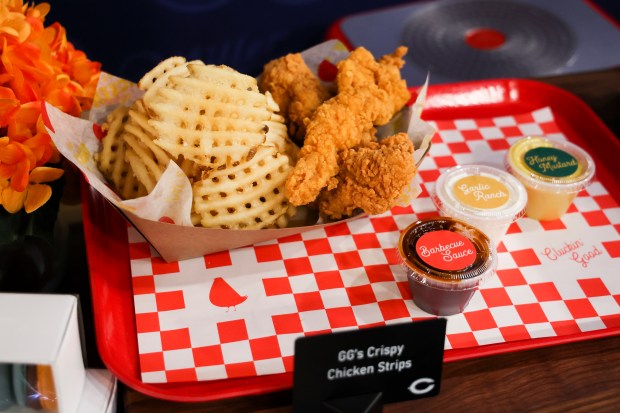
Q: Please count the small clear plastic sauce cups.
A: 3